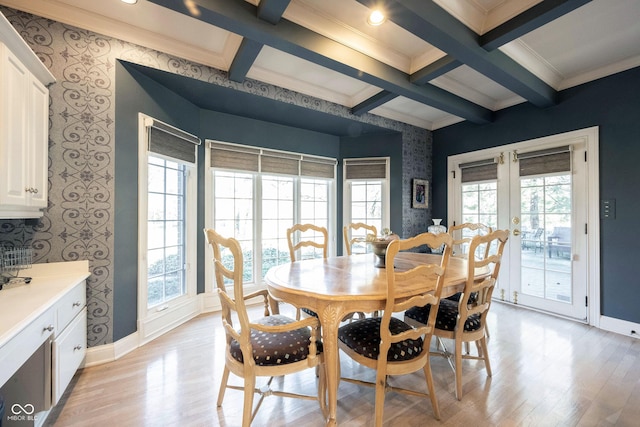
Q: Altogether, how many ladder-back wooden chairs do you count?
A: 6